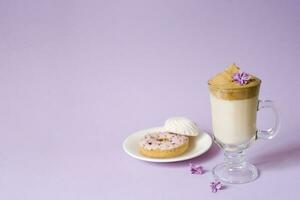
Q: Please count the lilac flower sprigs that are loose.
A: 2